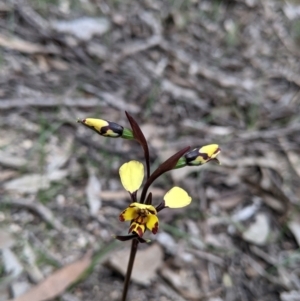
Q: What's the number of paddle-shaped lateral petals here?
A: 2